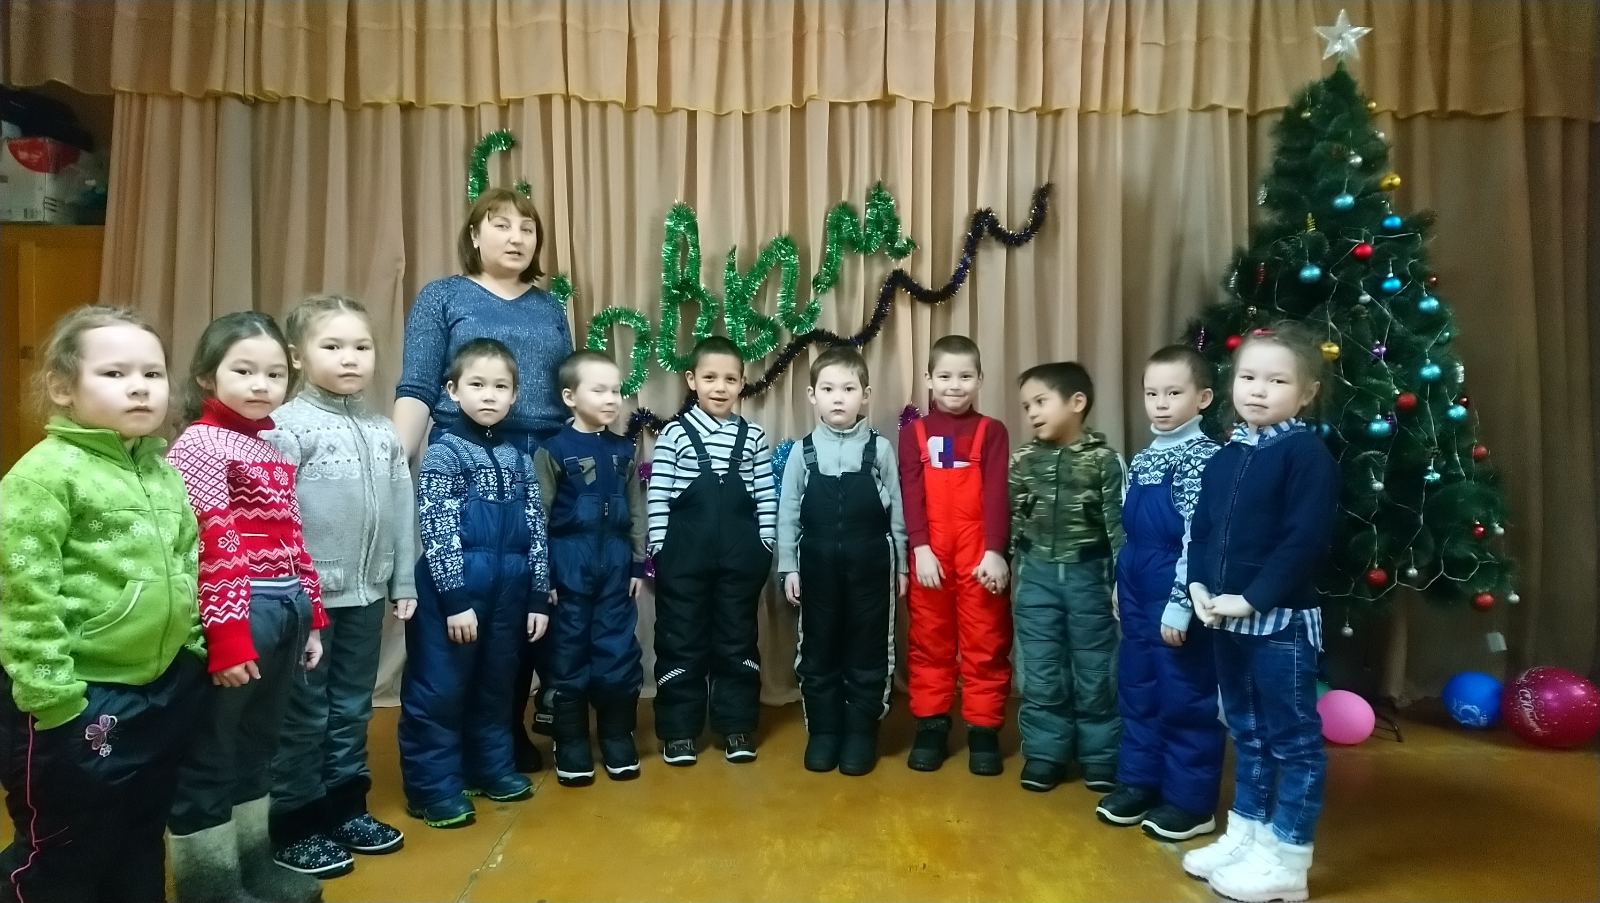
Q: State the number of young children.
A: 11